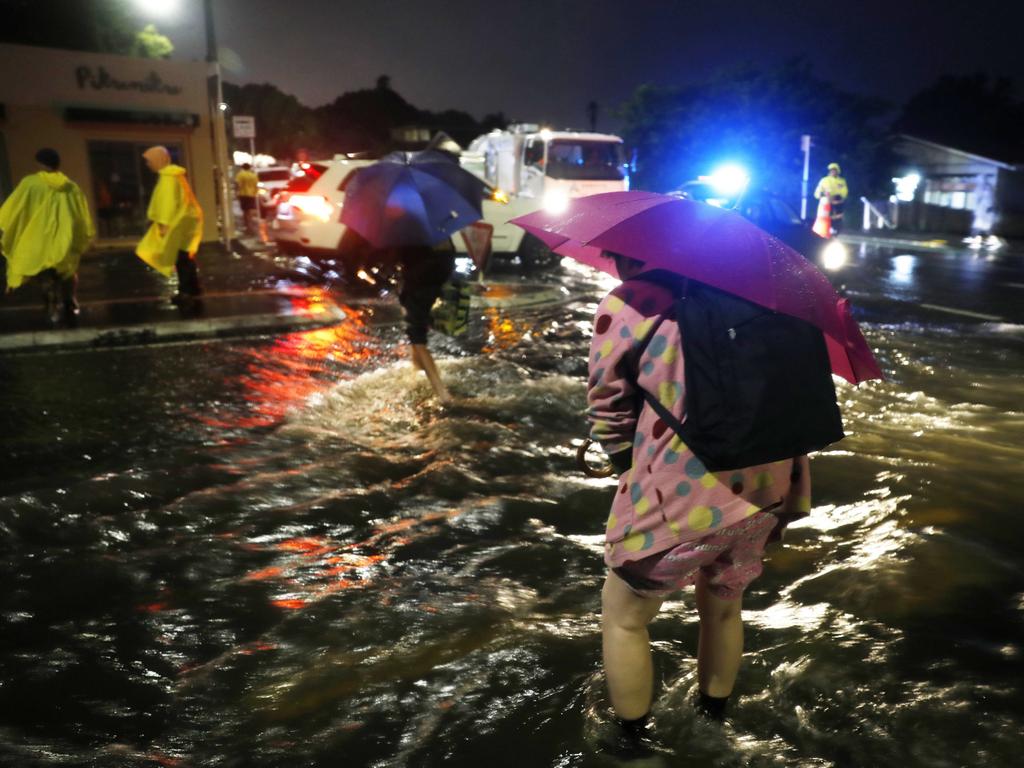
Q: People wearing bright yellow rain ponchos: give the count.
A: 2